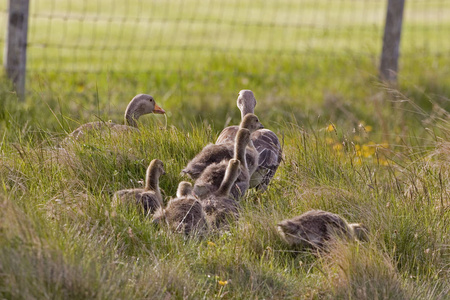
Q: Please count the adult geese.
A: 2